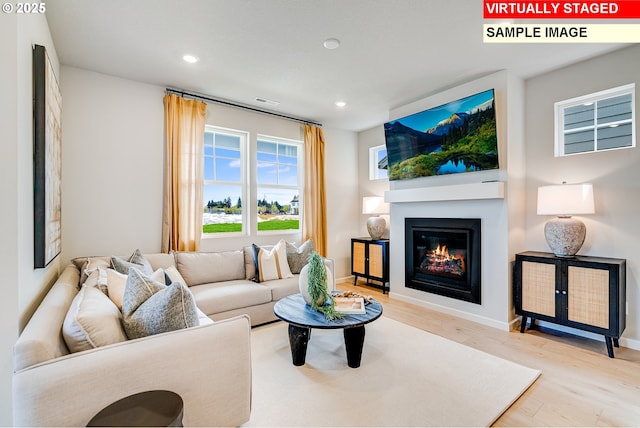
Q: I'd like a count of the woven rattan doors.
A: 4